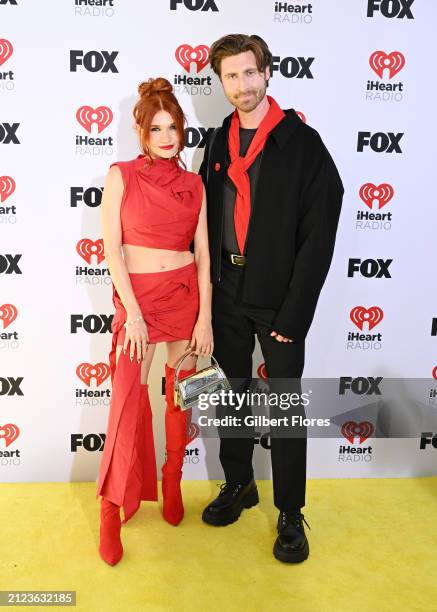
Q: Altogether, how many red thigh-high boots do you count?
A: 2